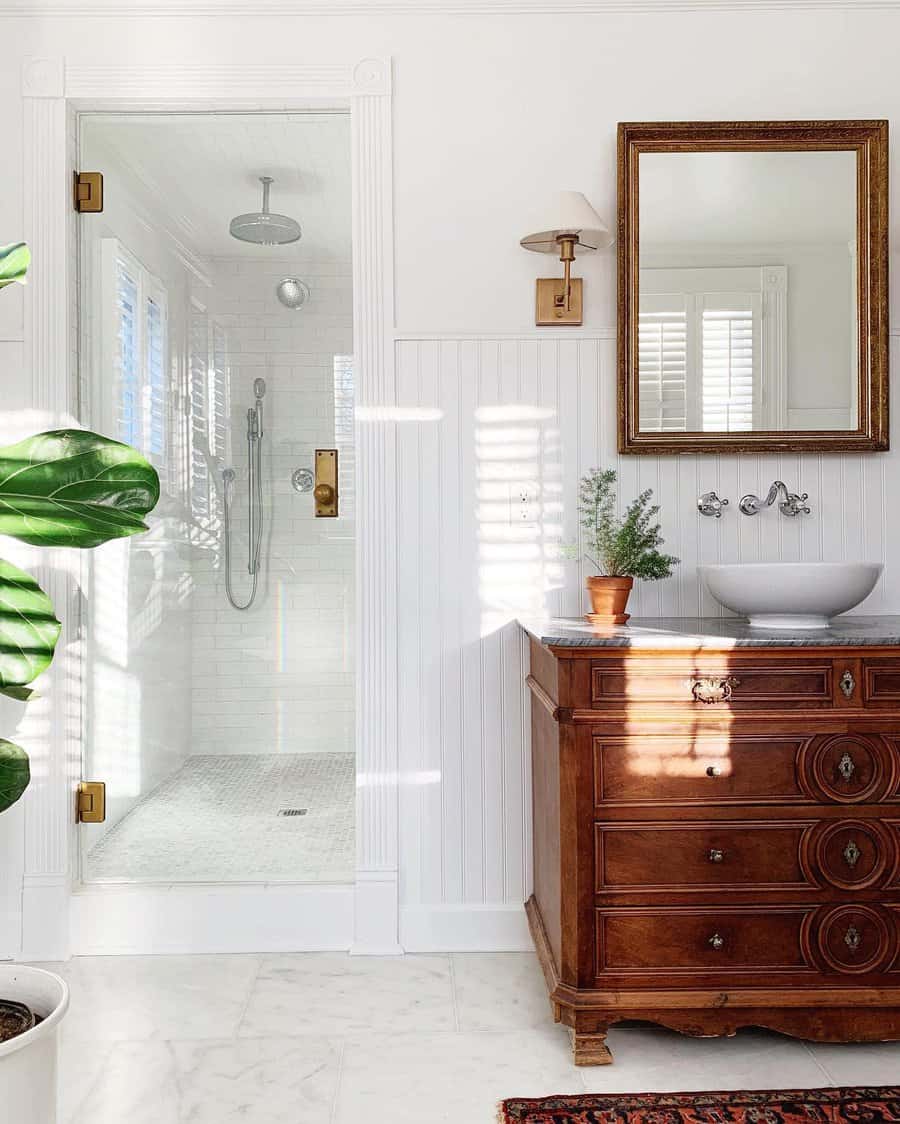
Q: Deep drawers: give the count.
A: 3